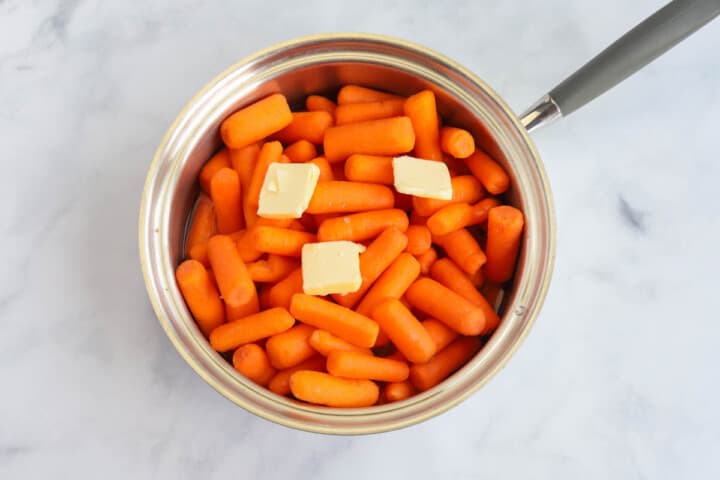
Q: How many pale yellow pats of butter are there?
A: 3